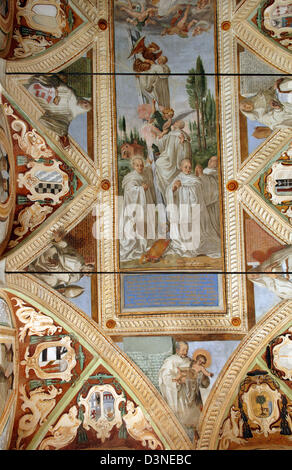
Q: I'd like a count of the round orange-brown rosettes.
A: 6